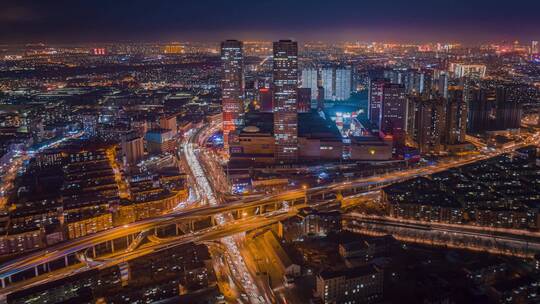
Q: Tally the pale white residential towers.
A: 3